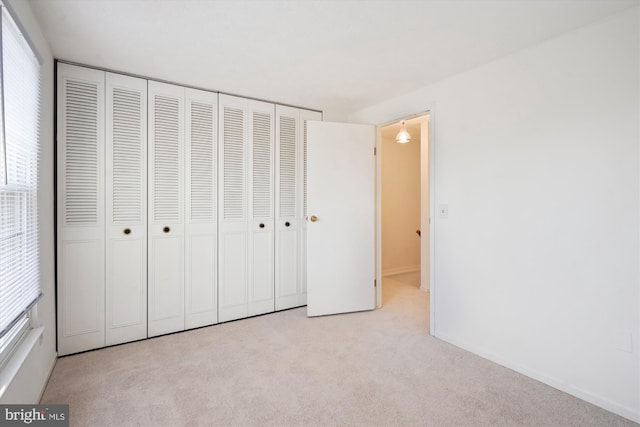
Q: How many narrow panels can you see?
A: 8